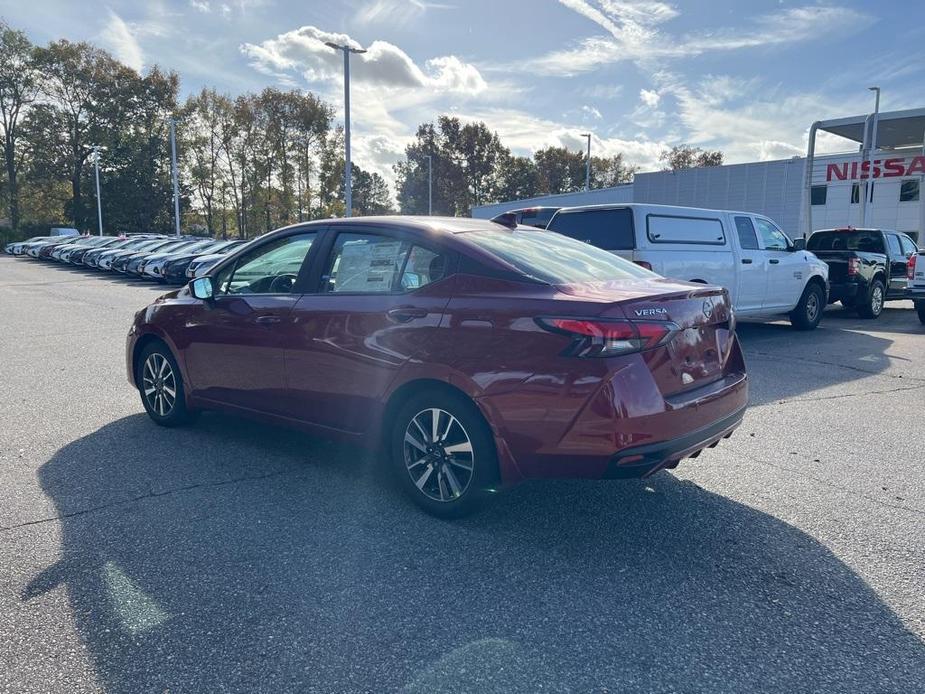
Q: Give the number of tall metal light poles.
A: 6